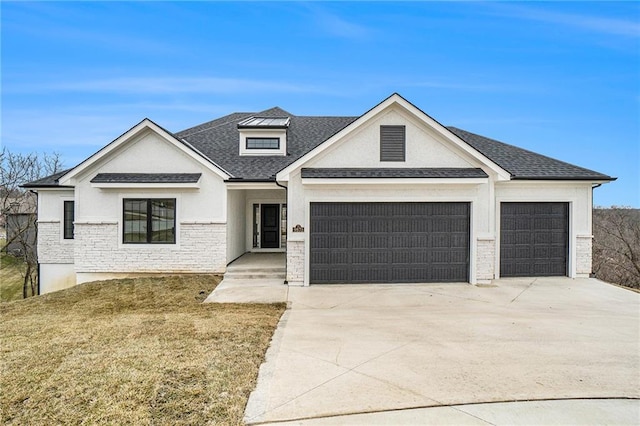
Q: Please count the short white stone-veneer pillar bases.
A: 3